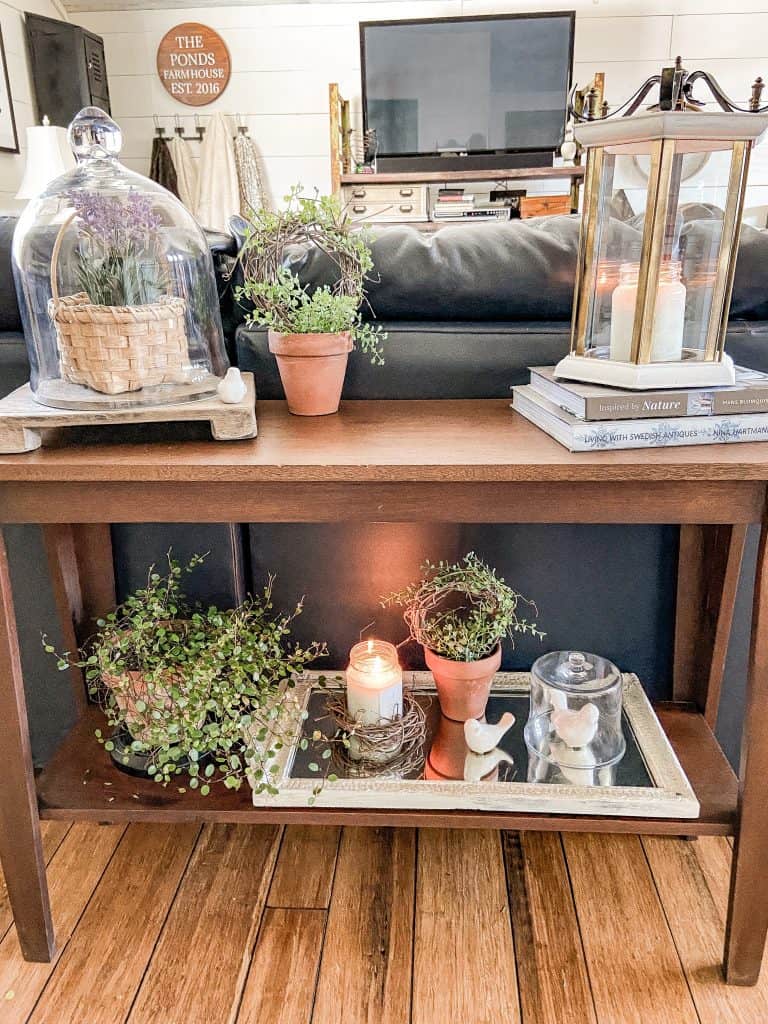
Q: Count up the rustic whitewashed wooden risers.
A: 1